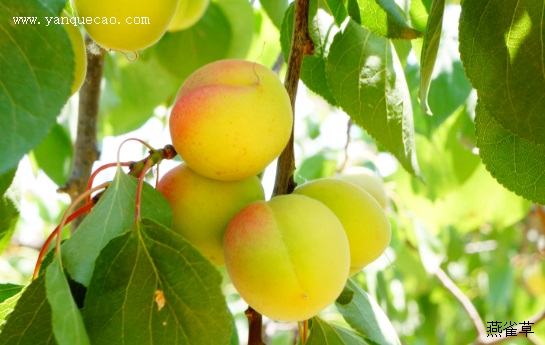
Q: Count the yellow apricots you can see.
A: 8